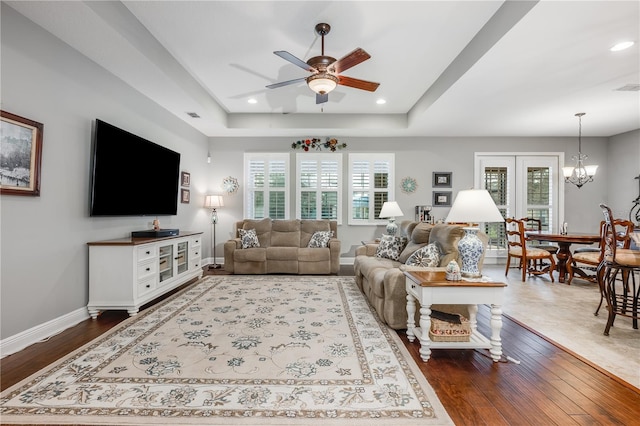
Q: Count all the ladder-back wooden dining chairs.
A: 4